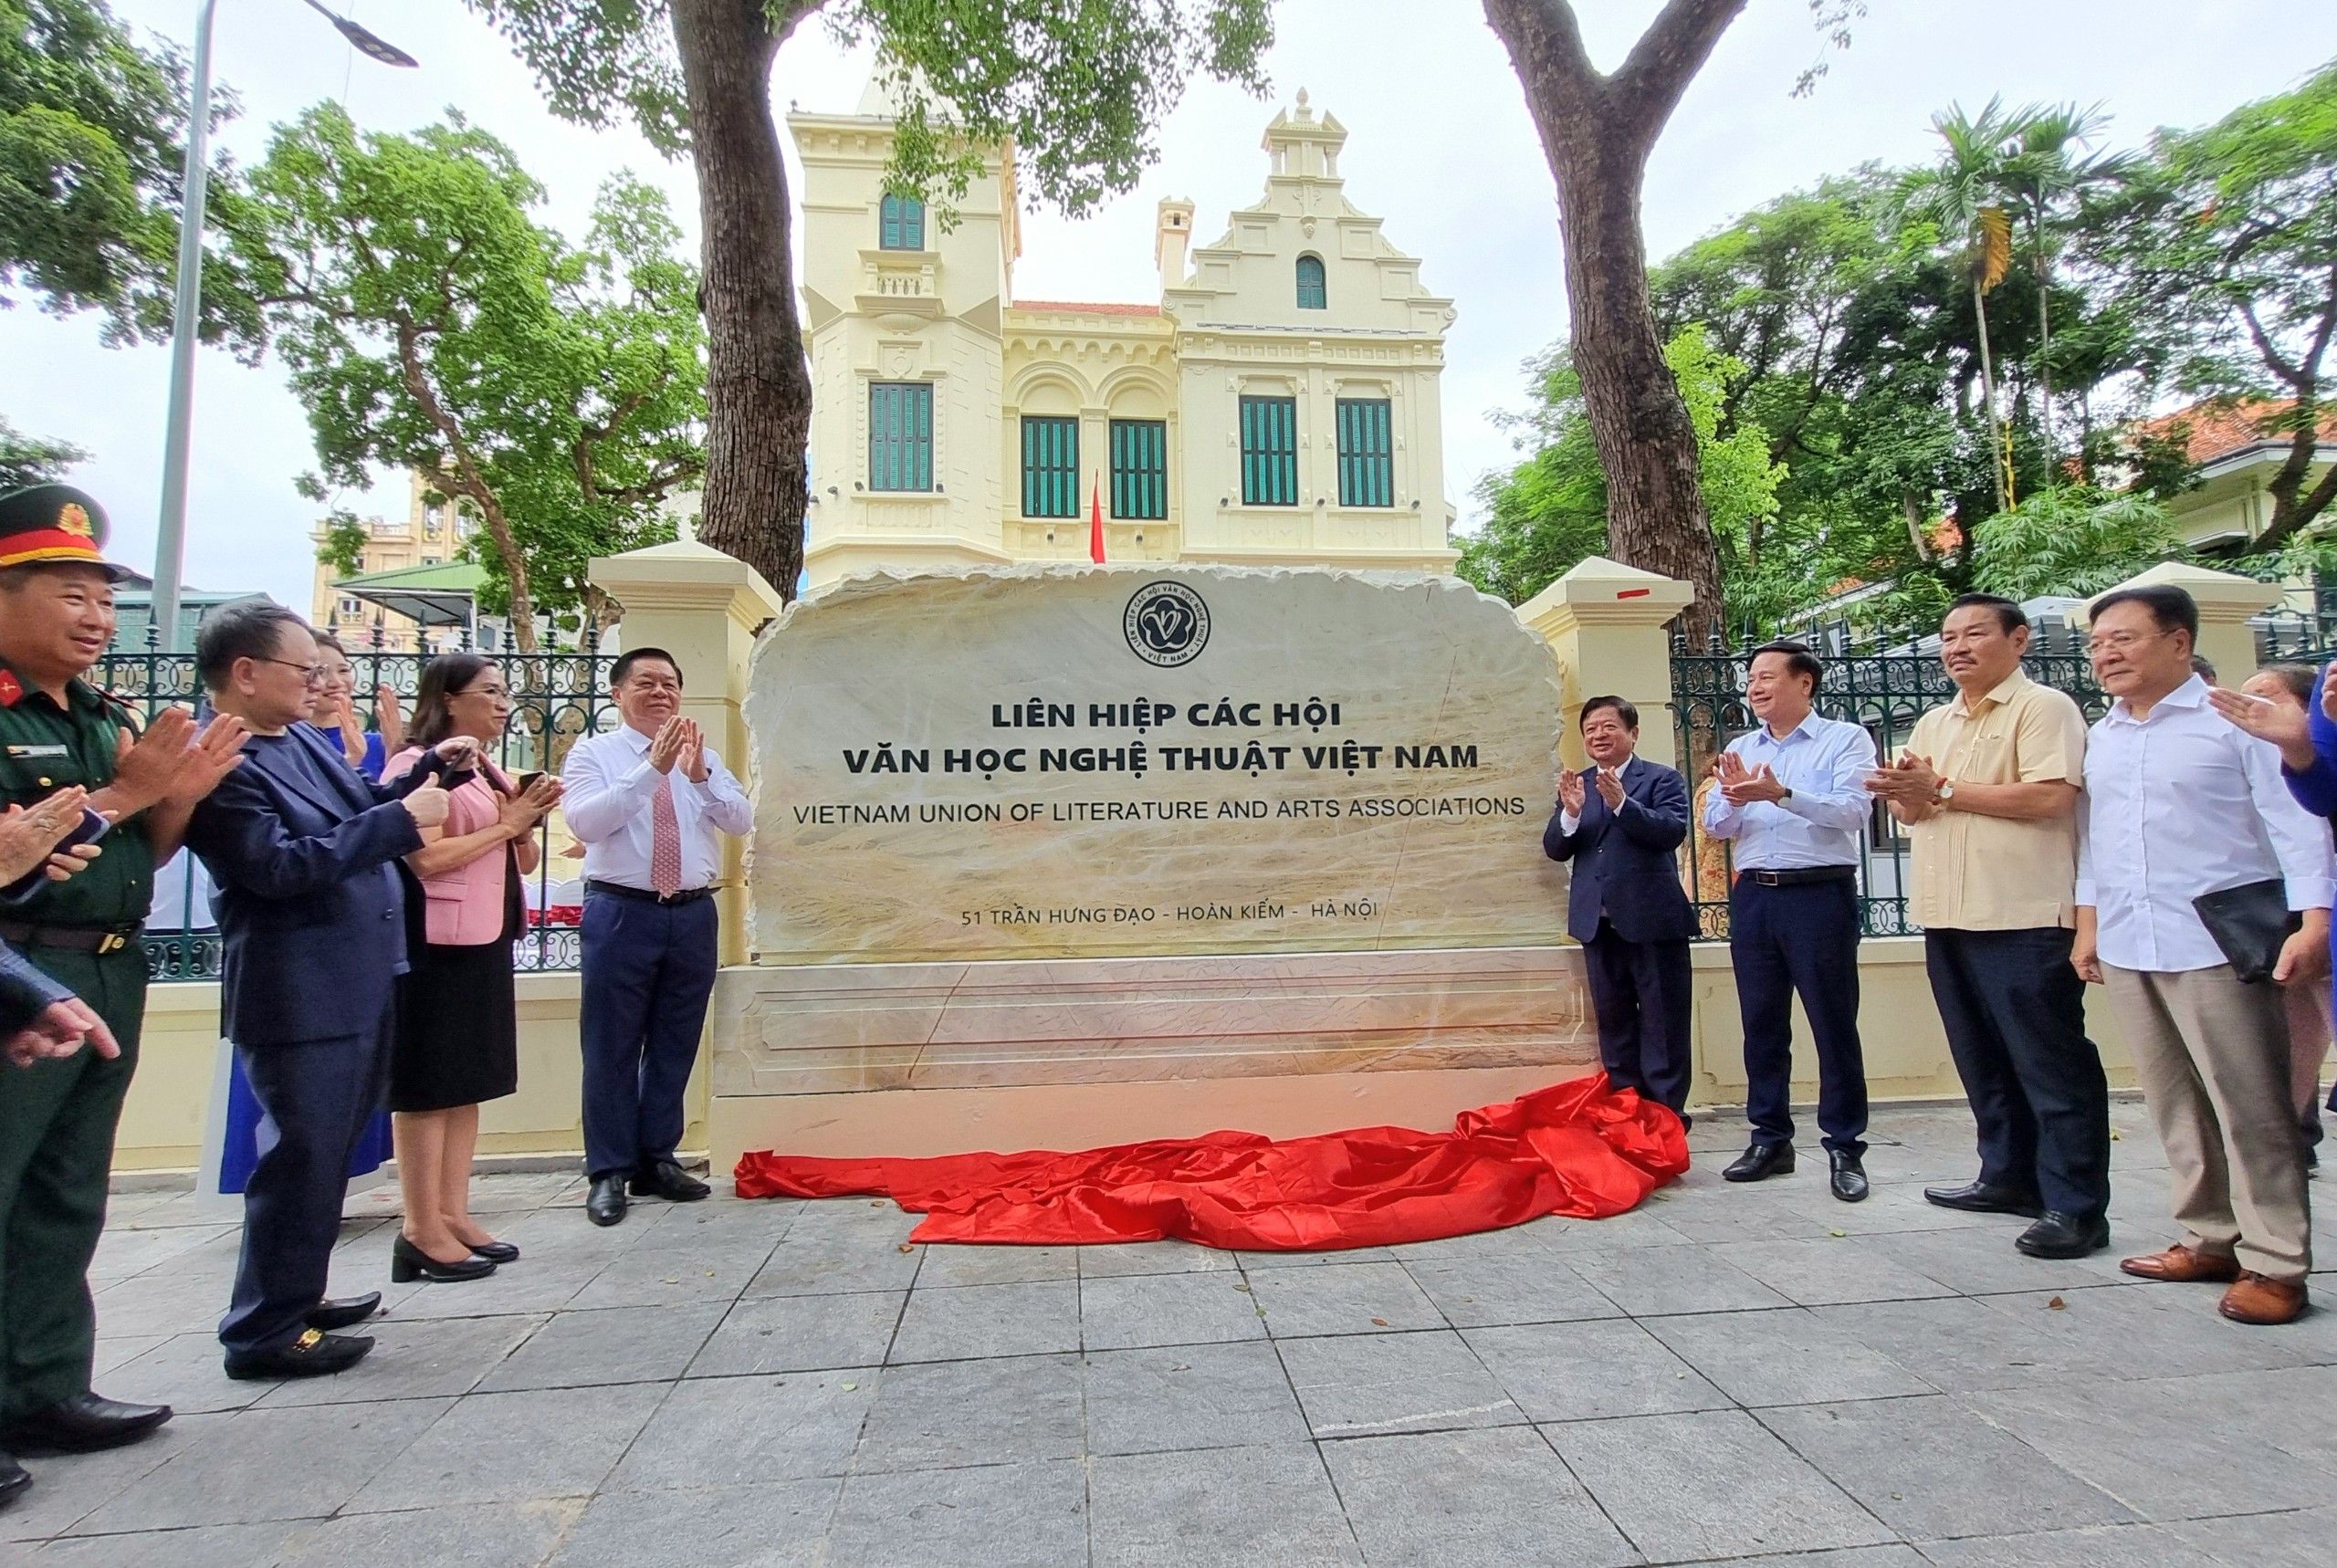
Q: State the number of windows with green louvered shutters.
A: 7